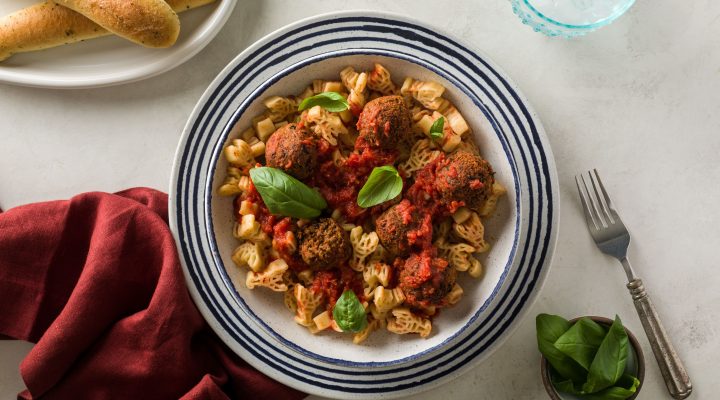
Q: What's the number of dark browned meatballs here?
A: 6